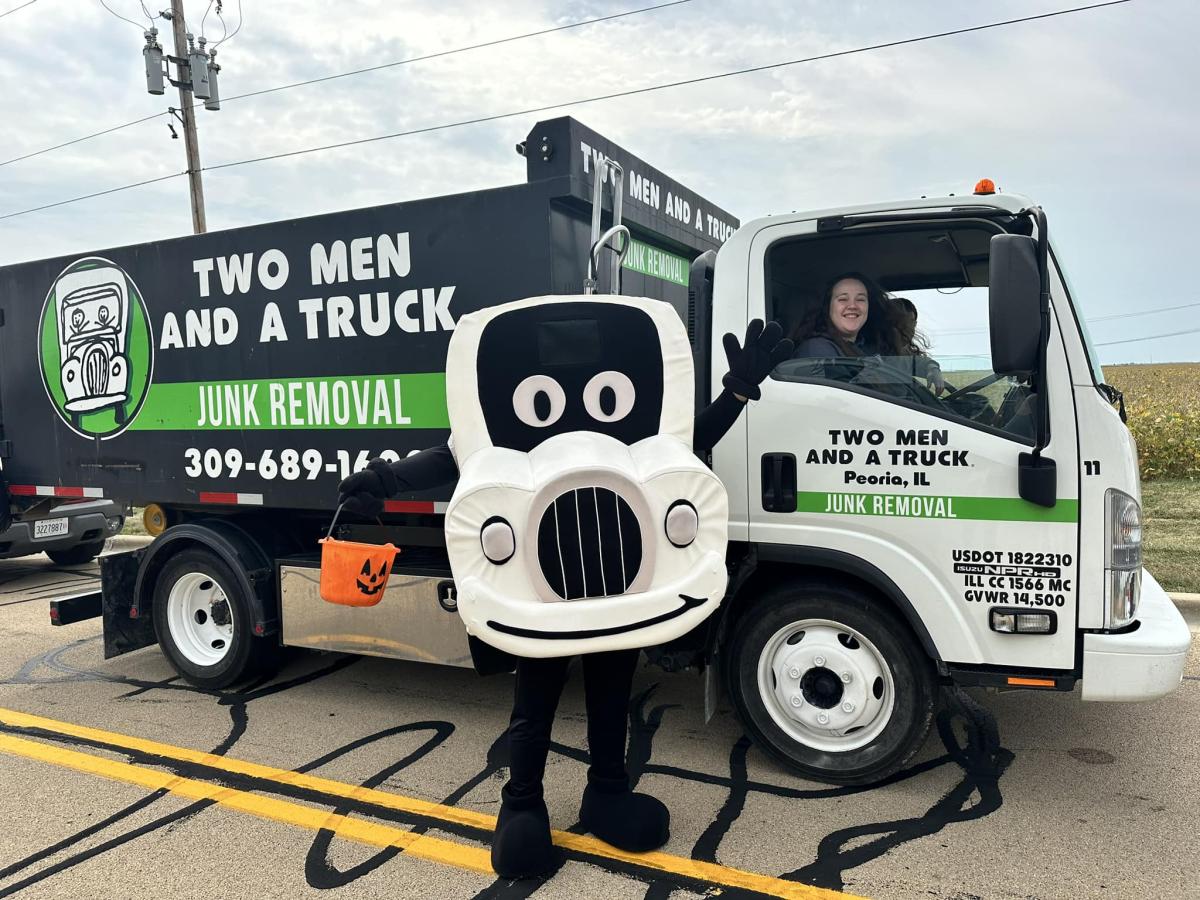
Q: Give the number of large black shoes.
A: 2